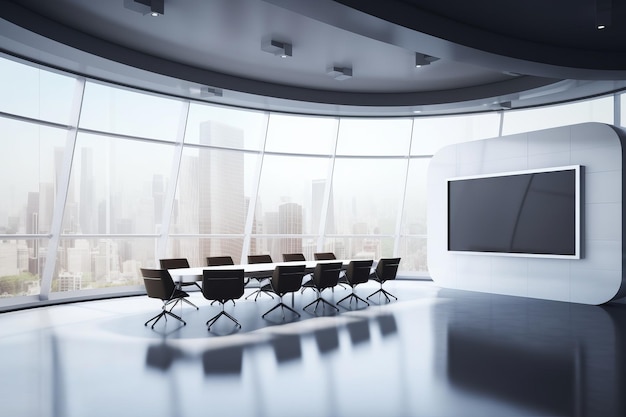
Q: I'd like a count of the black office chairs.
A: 11